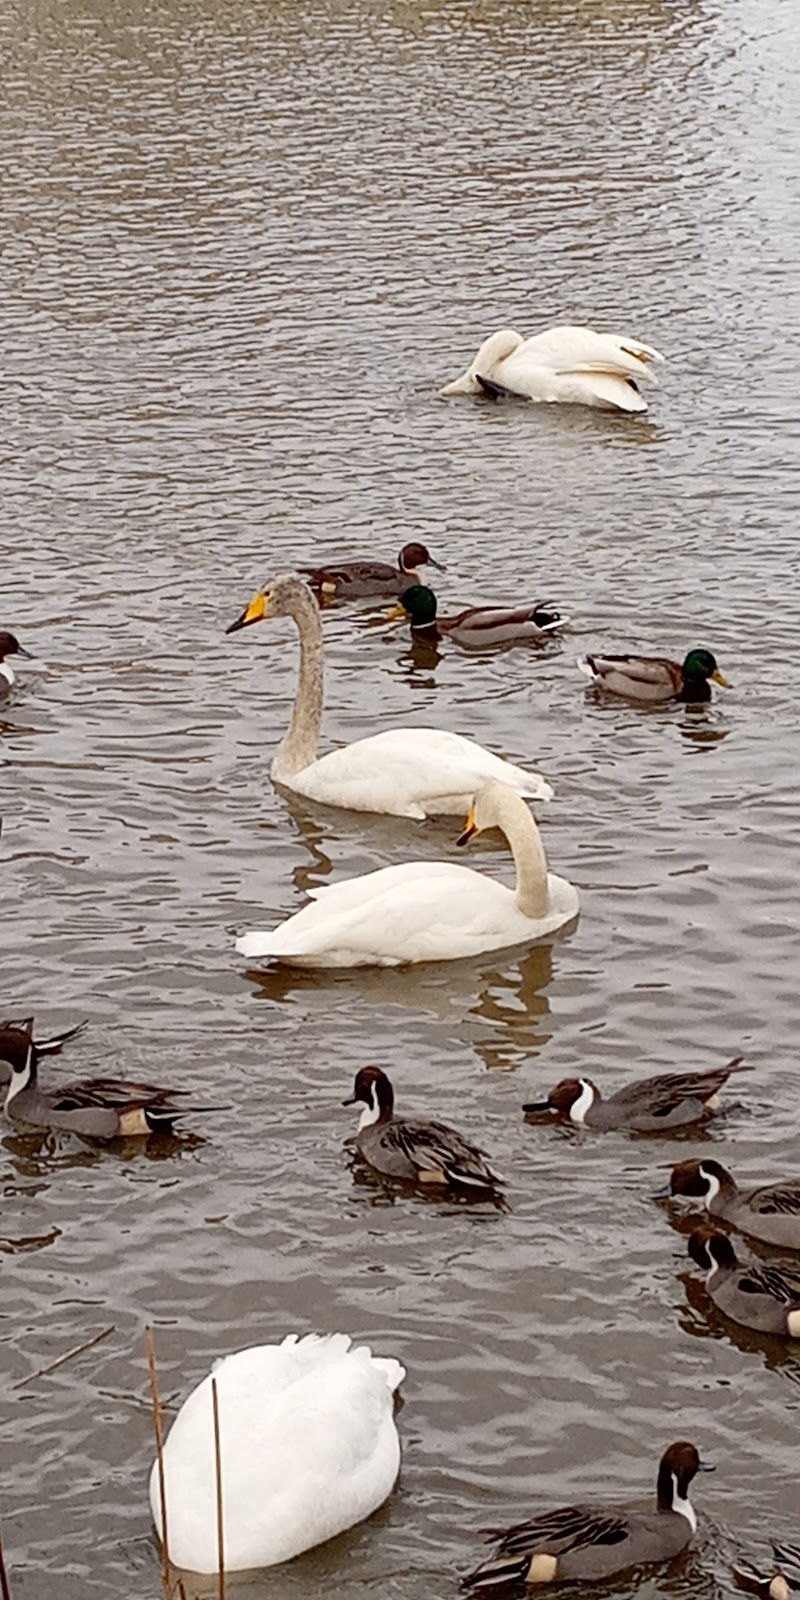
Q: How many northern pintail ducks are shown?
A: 10